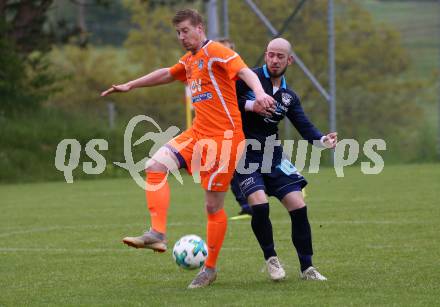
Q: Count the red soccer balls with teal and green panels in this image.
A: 0